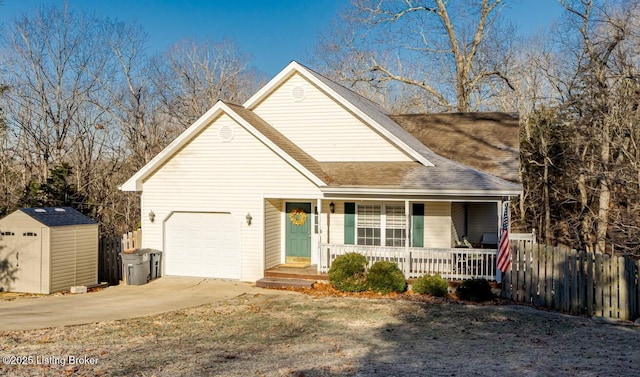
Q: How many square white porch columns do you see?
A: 3